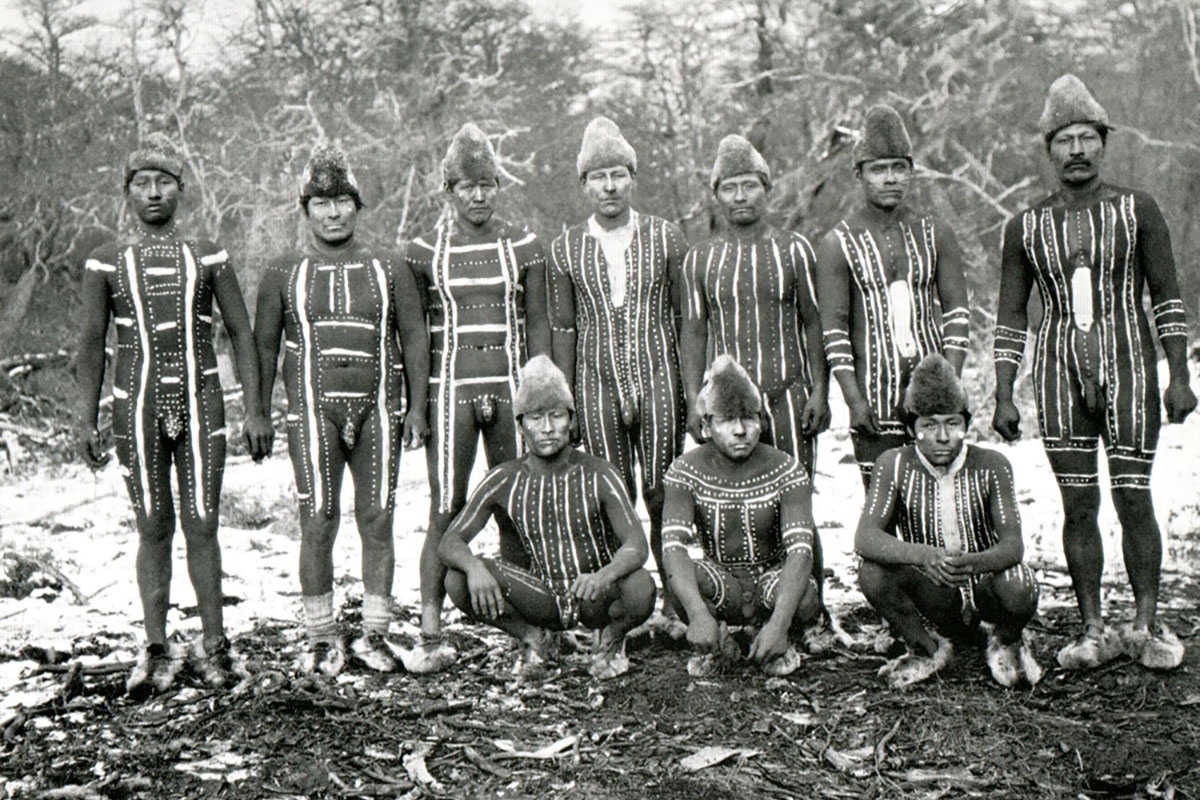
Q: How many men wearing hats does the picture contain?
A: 10